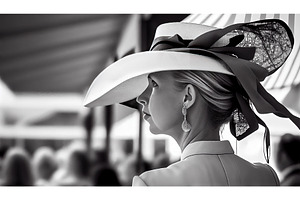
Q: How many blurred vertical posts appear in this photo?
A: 3